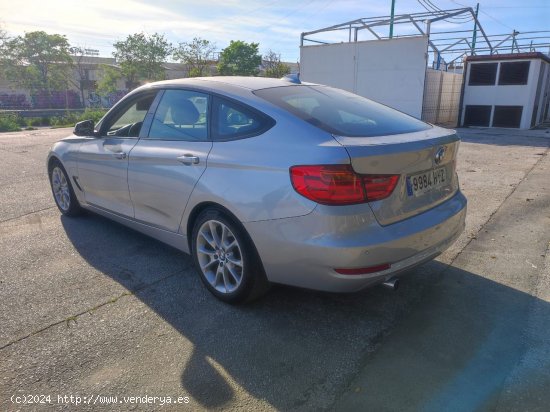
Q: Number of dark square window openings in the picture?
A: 4